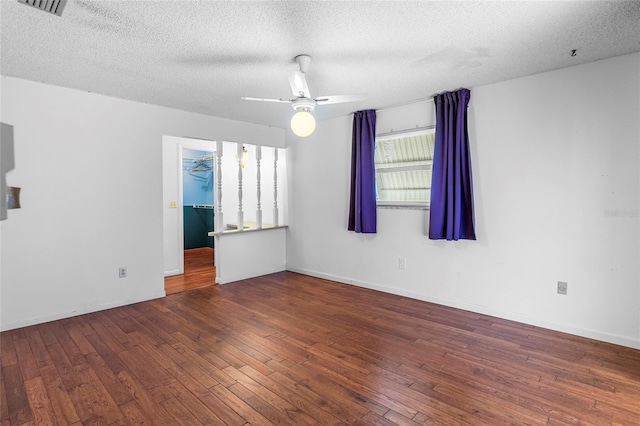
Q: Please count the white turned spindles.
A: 4